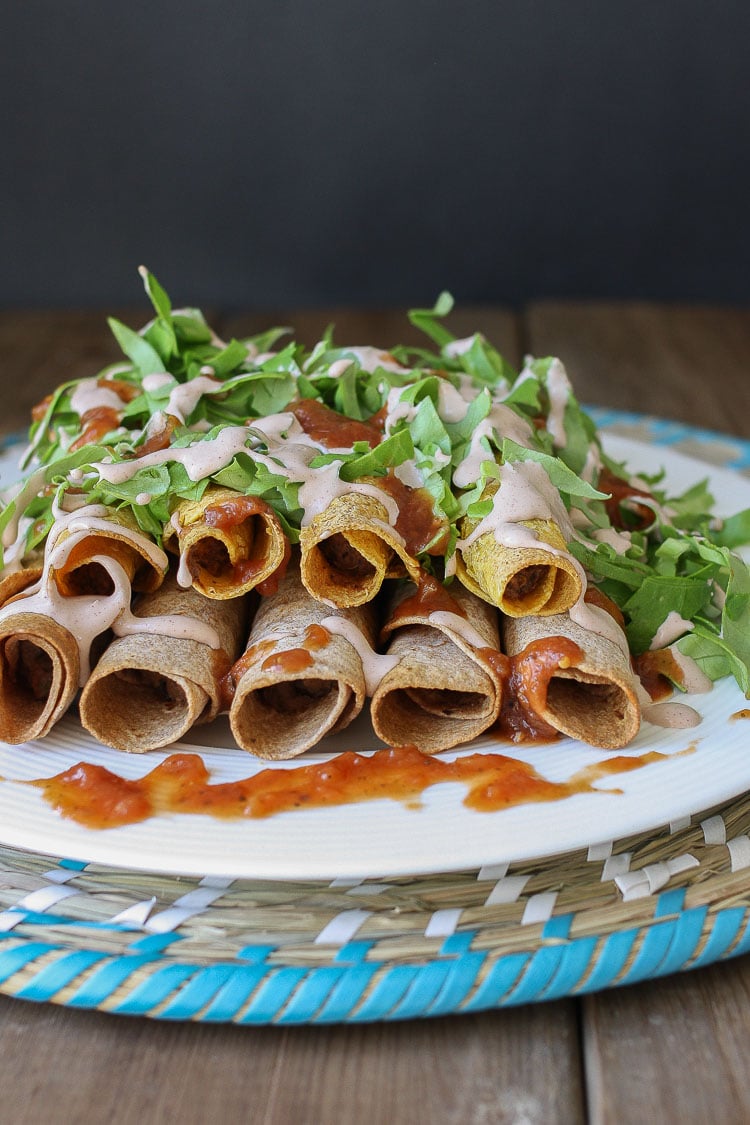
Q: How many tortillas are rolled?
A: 9